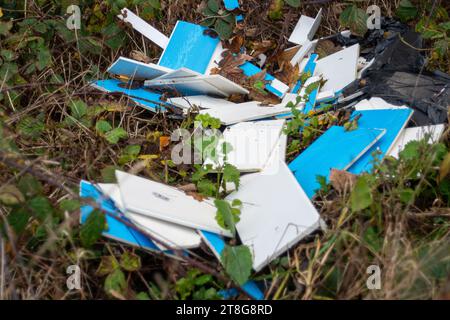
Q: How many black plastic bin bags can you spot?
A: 1